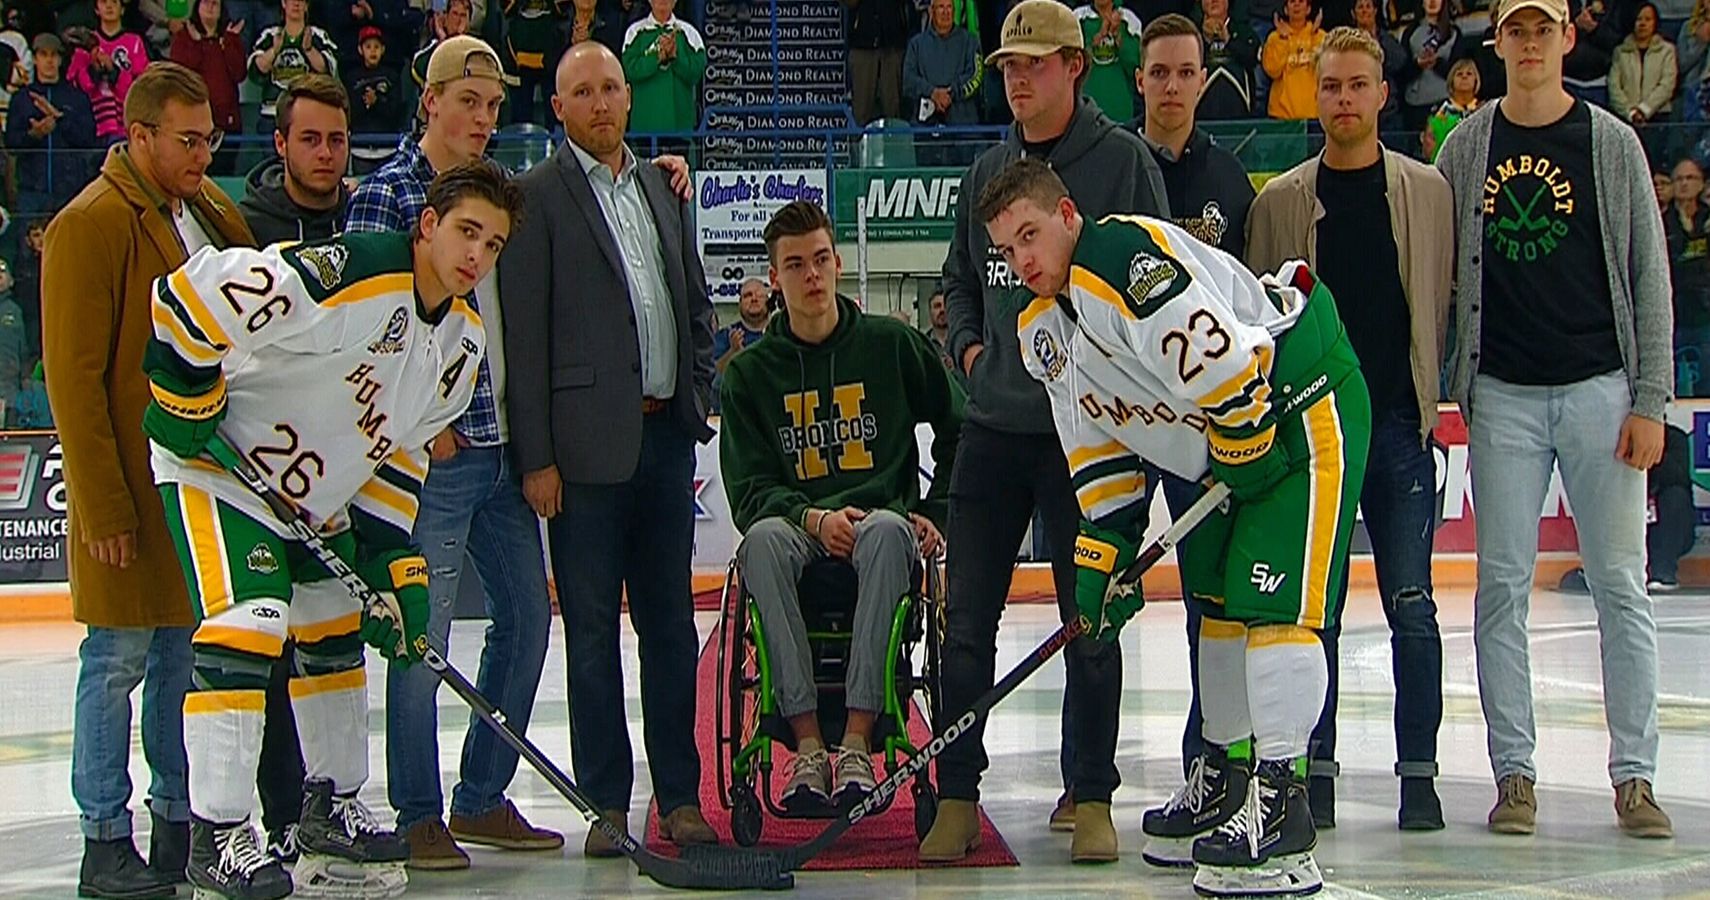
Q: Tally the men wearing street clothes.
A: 9